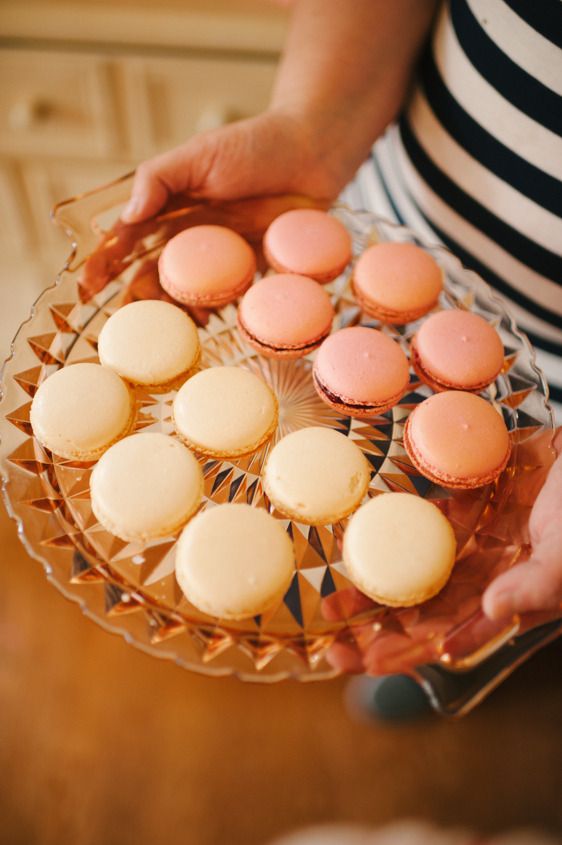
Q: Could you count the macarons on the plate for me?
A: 14